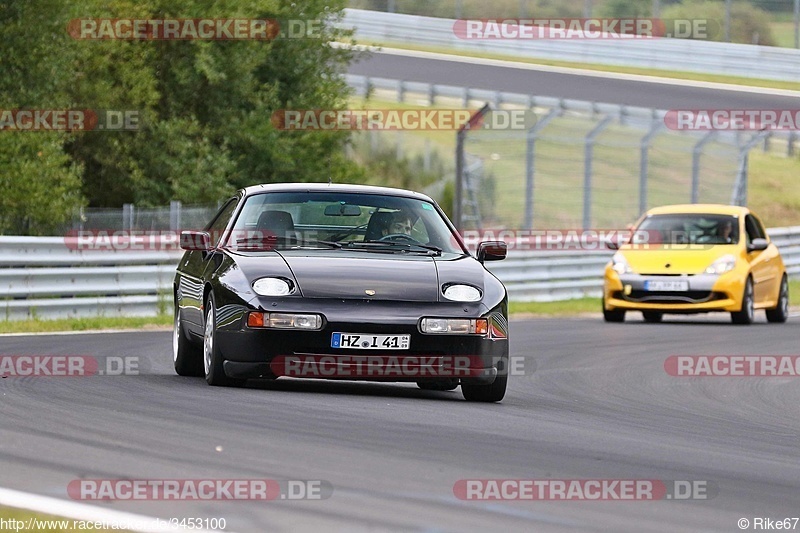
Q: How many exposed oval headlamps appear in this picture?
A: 2